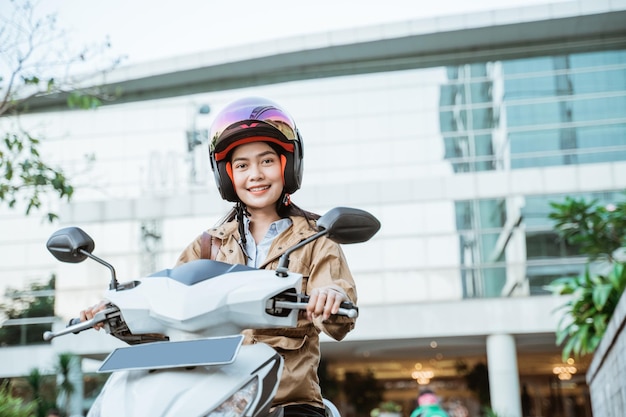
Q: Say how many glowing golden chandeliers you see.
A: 2